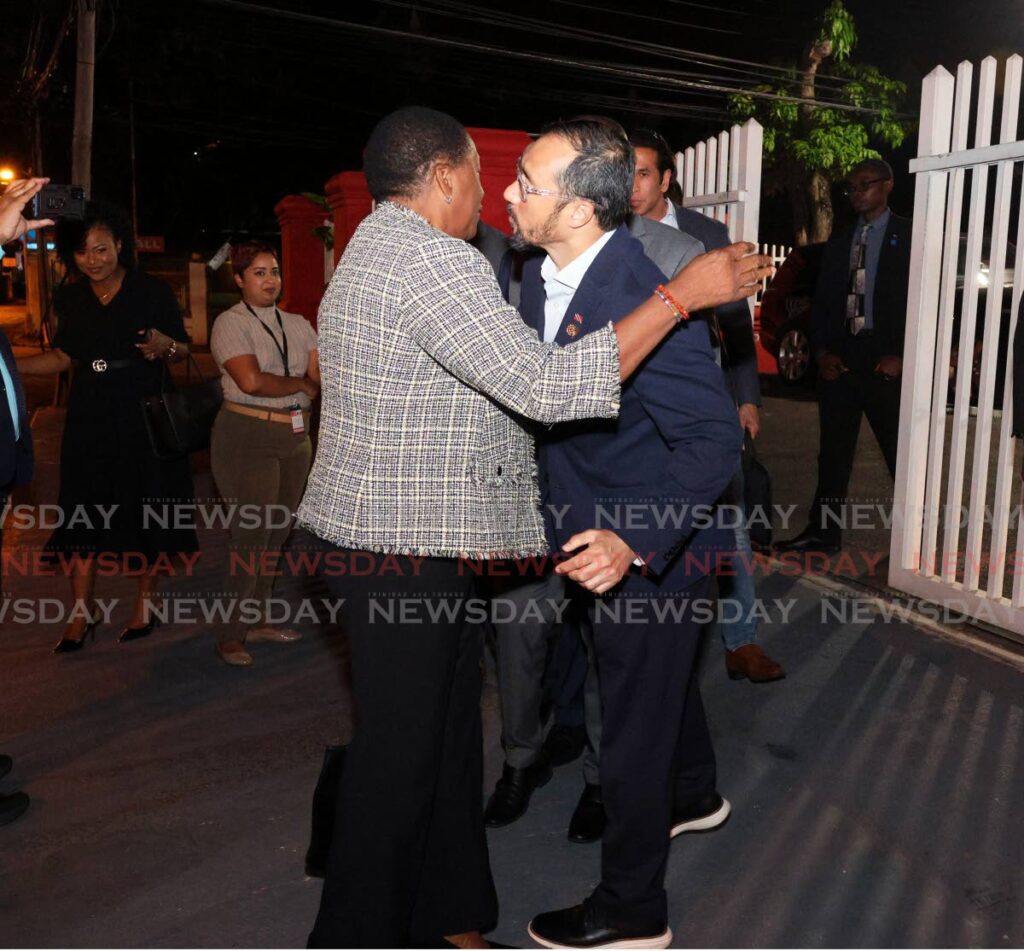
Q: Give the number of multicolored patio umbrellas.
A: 0